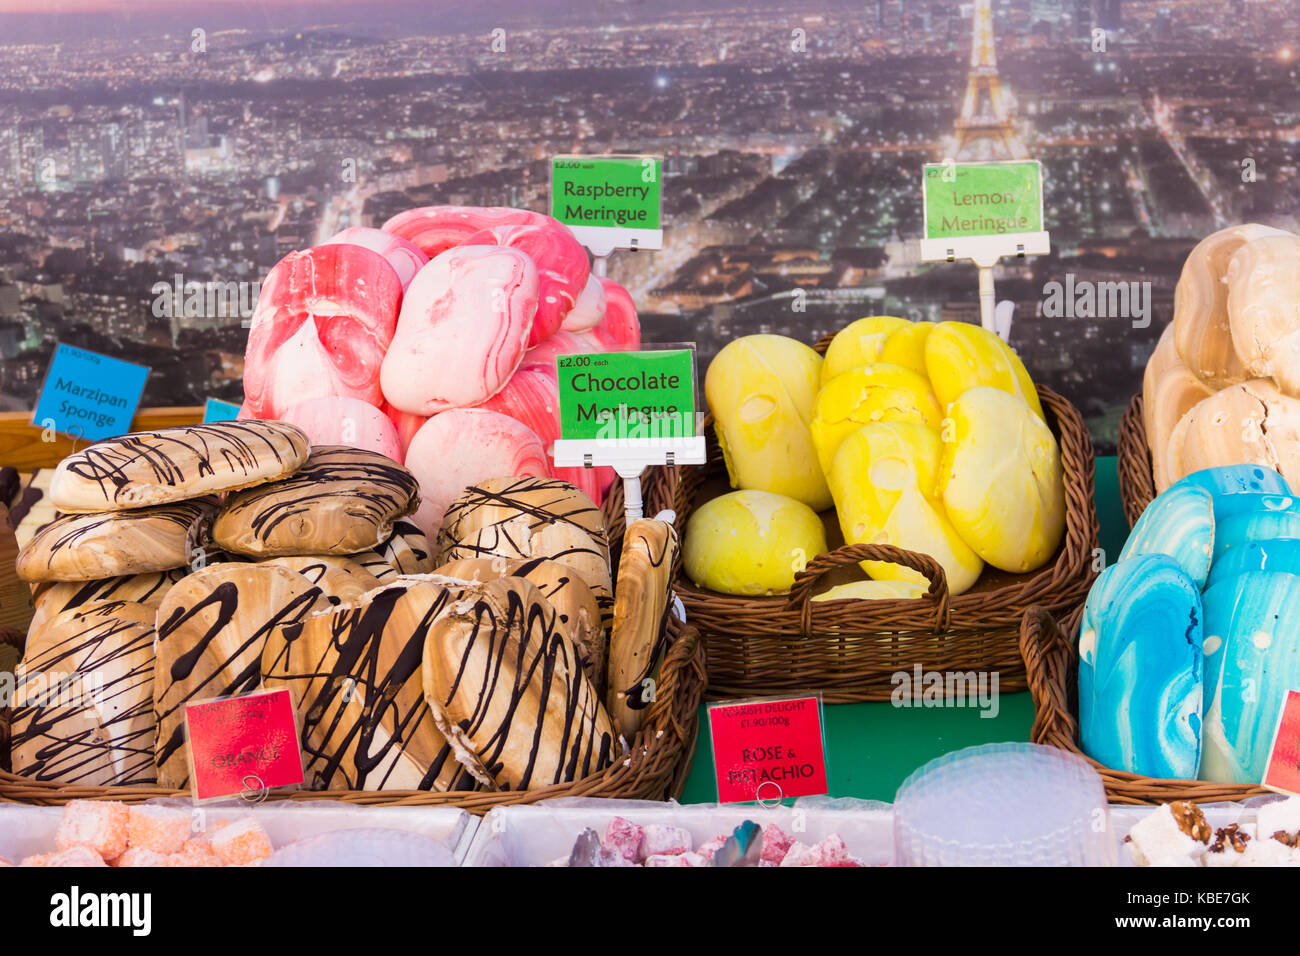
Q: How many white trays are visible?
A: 3